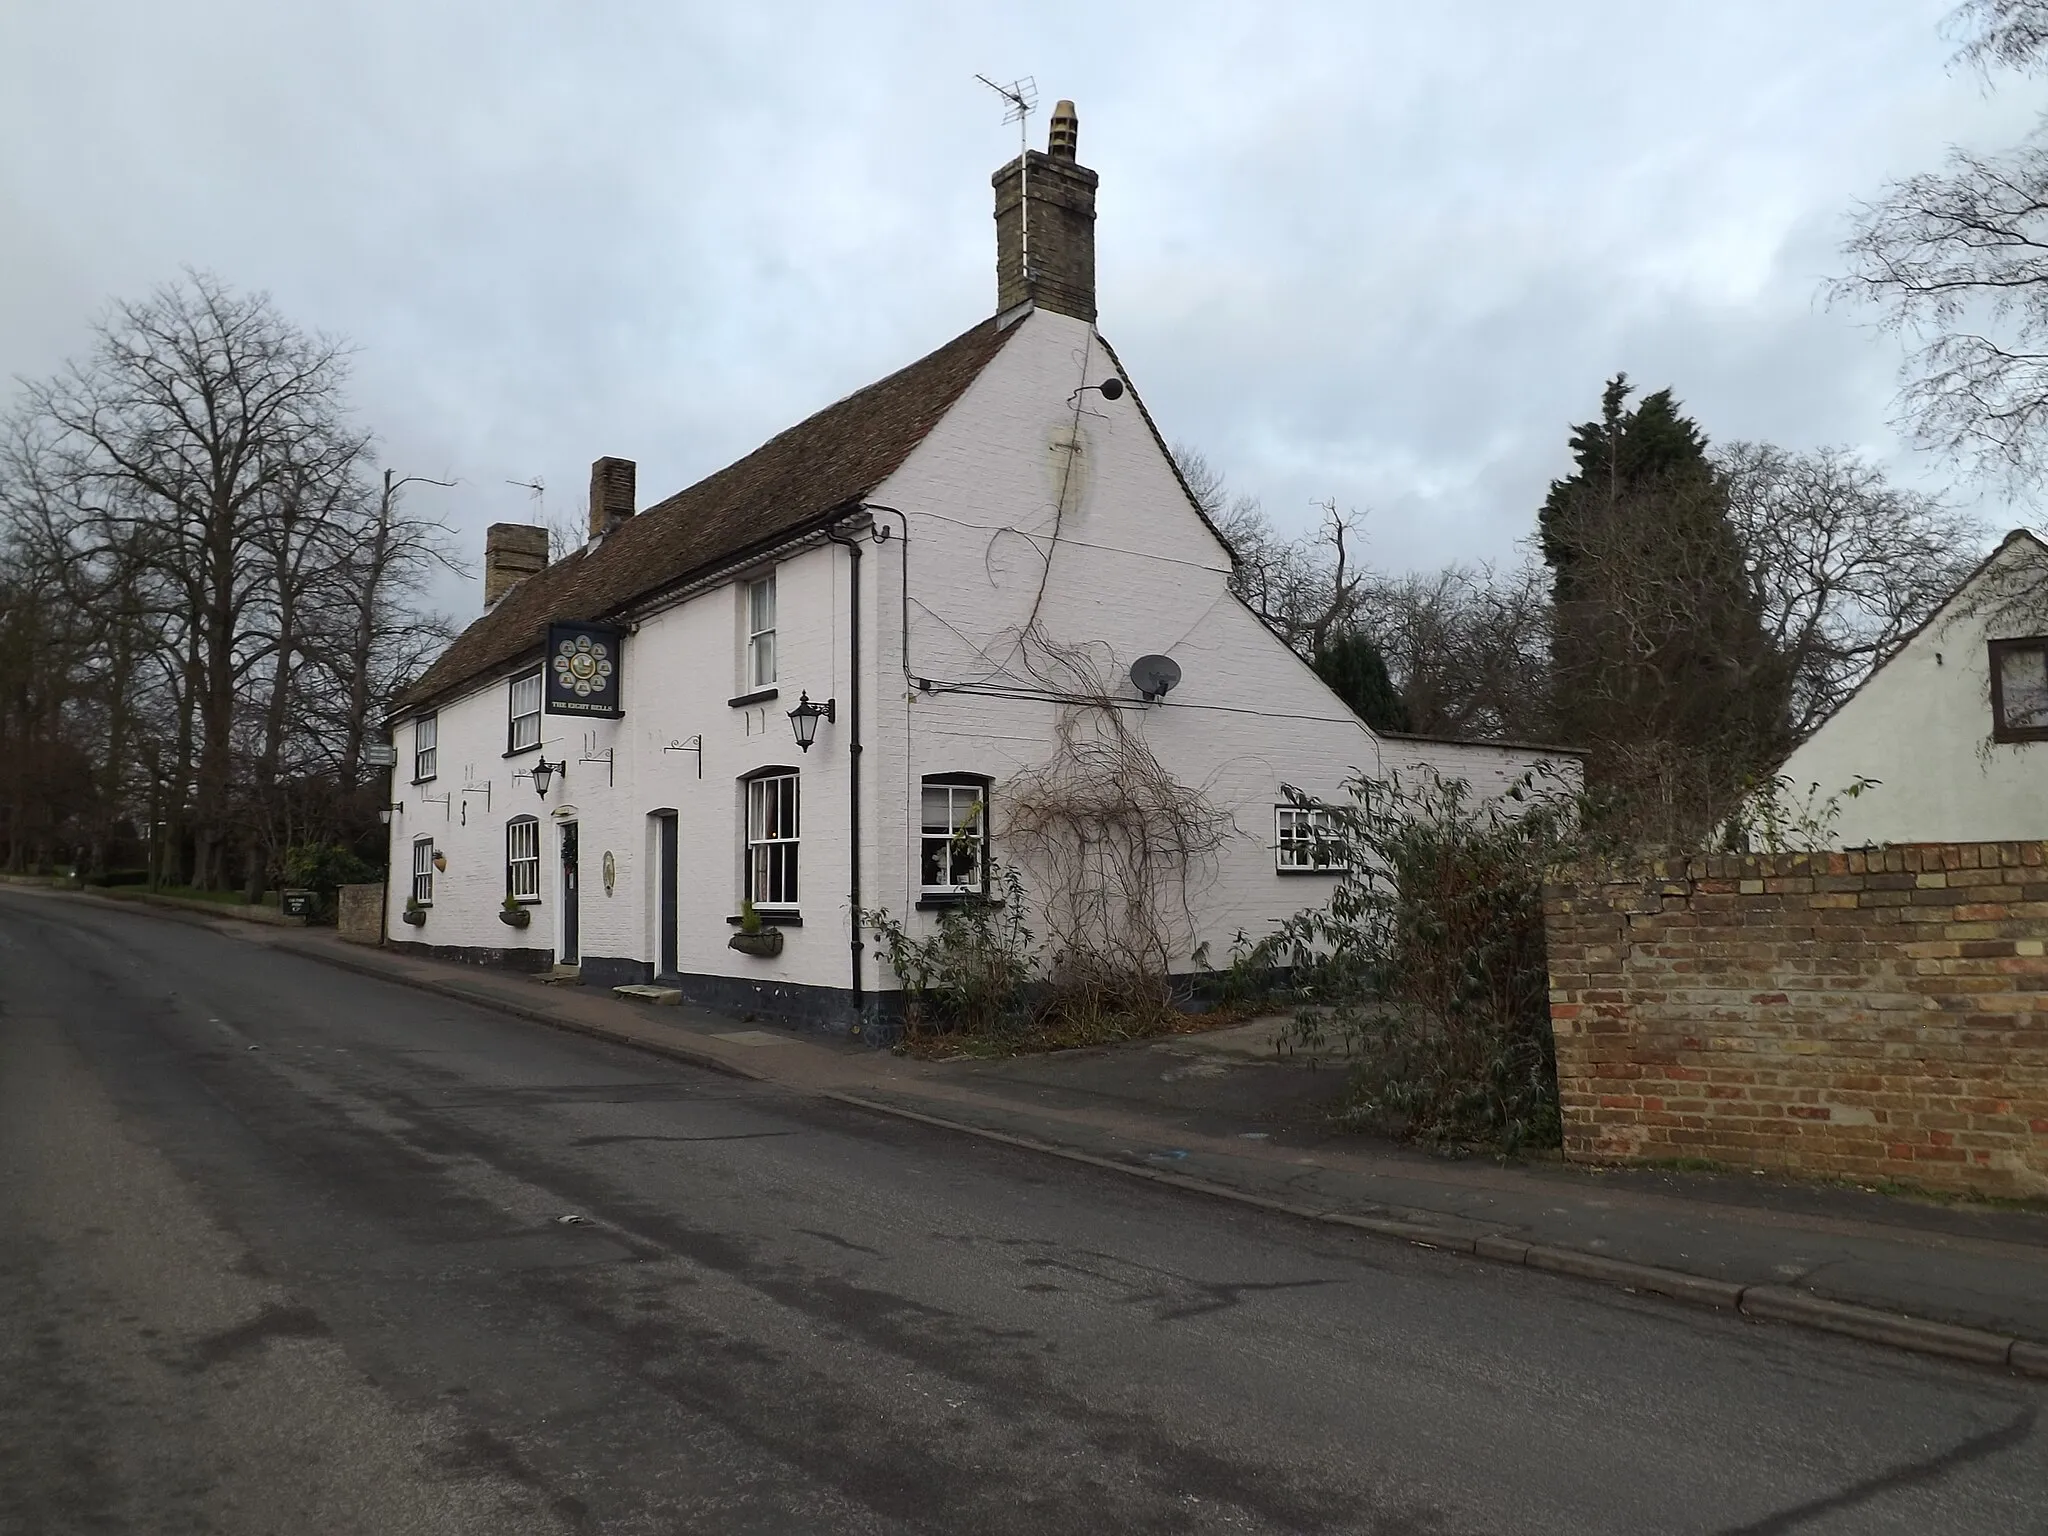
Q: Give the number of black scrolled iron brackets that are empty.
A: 5